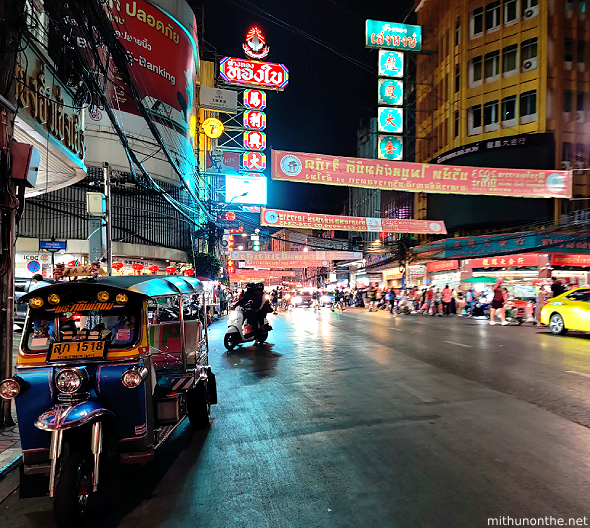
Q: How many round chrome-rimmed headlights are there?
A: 3